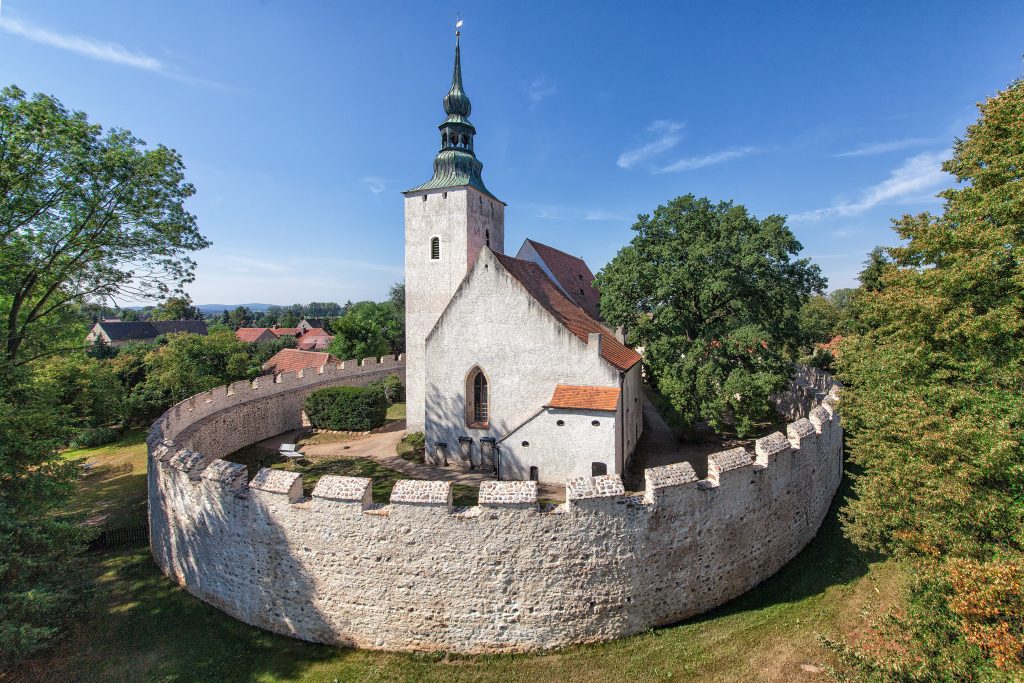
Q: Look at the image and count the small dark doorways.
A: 2